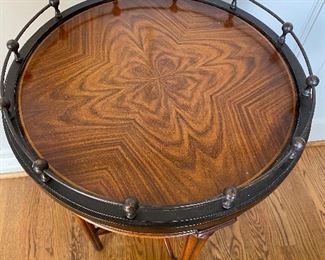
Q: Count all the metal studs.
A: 10